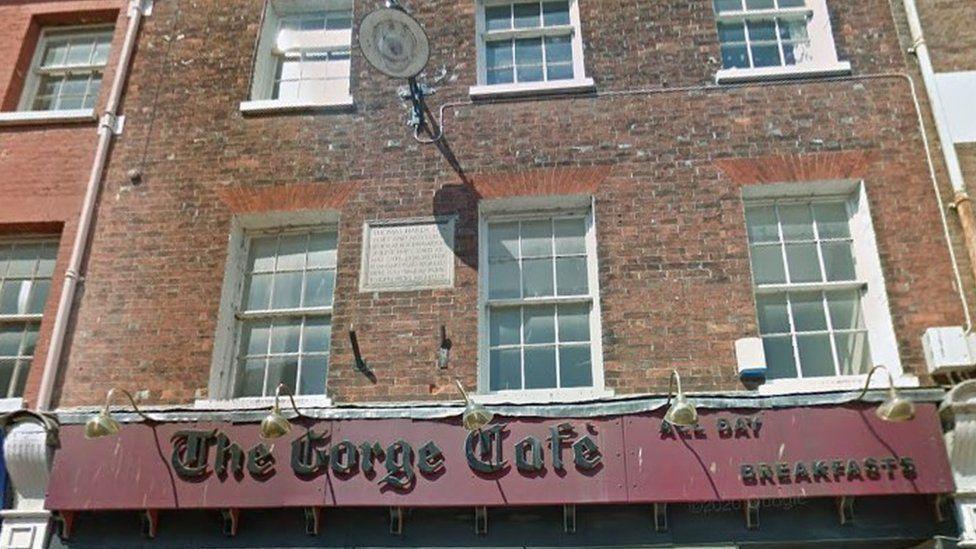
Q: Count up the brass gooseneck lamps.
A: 5